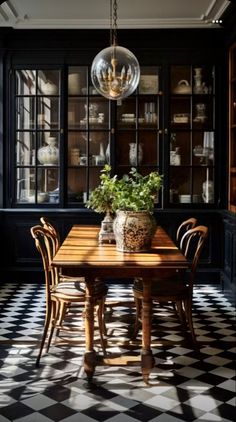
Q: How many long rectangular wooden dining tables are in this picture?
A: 1